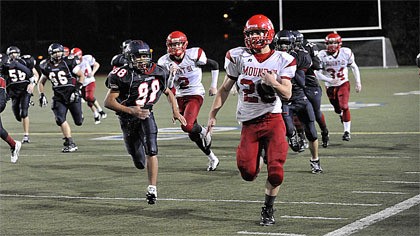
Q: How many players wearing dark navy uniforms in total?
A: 7